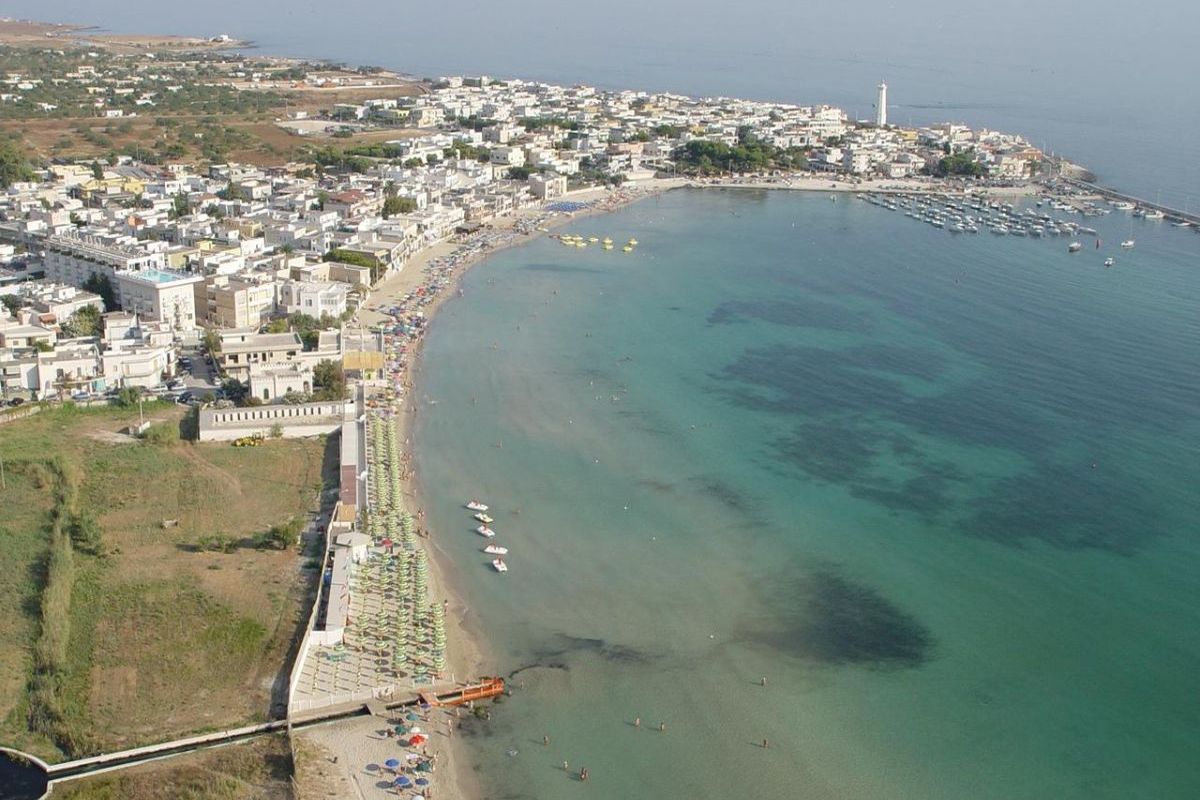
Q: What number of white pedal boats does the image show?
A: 5